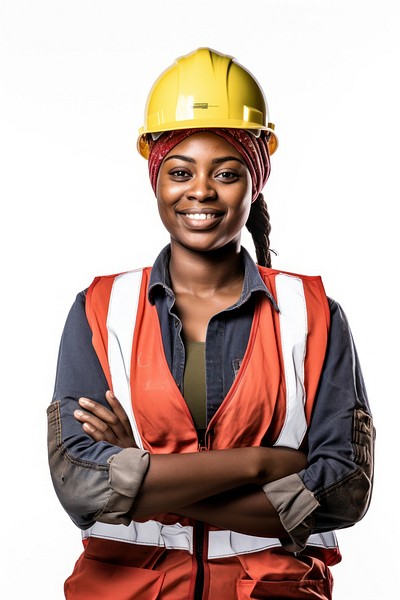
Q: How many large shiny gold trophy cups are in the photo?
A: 0